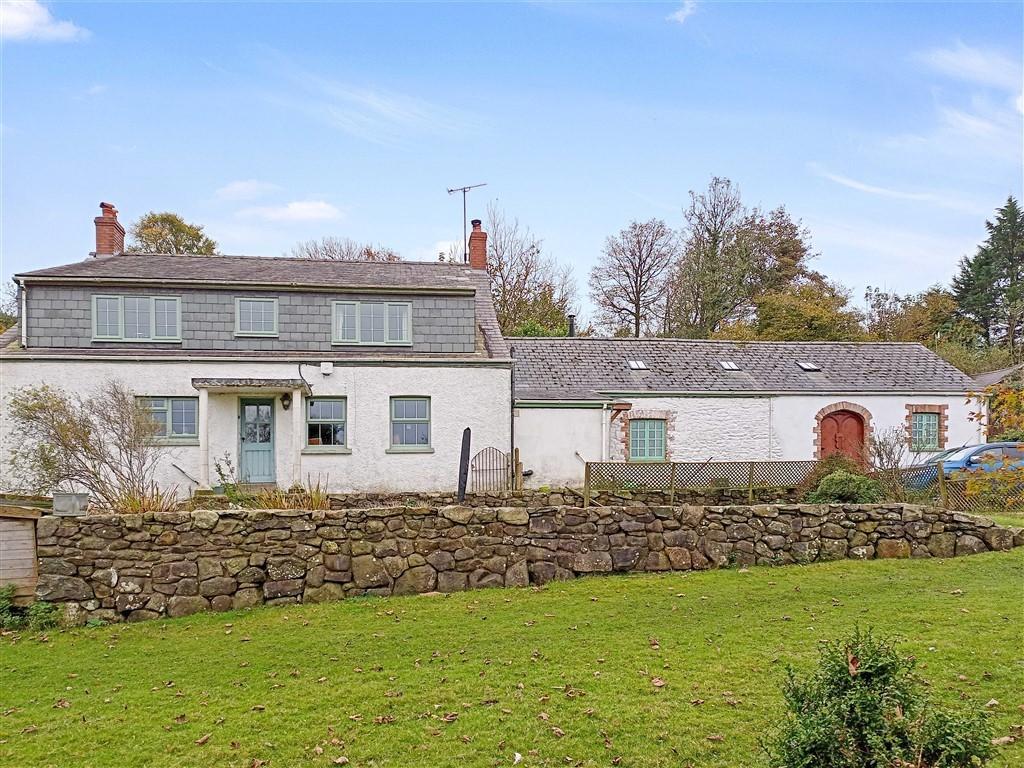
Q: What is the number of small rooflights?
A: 3